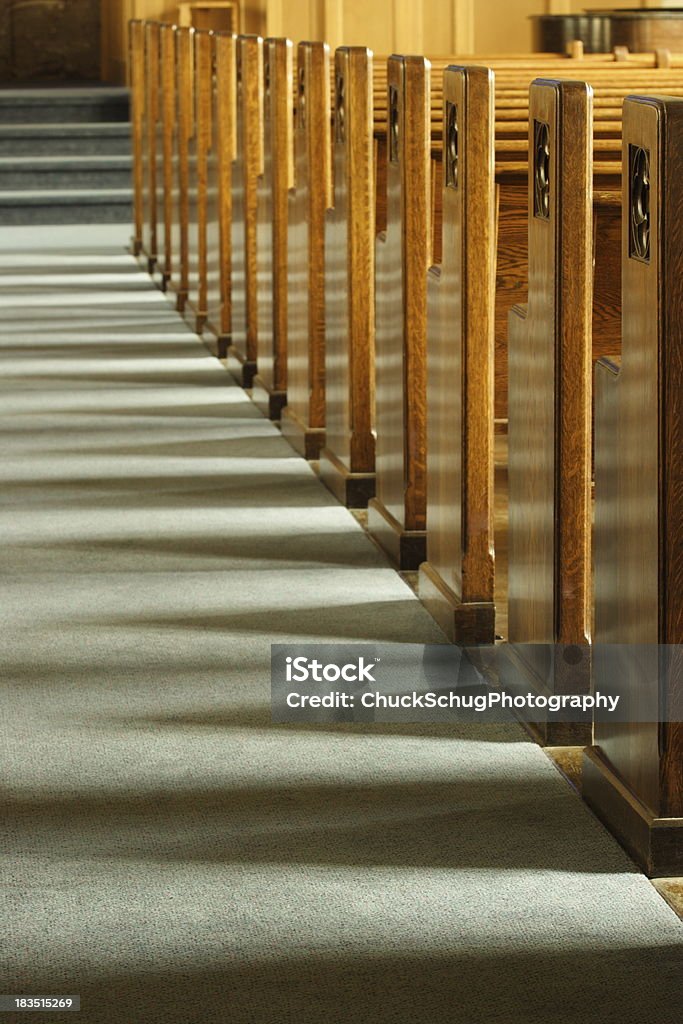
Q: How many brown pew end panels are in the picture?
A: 14